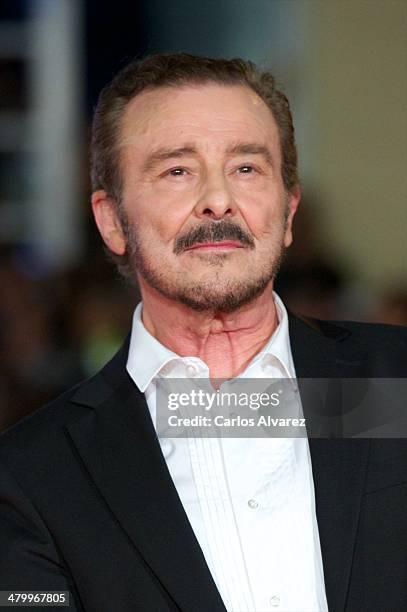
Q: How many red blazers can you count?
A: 0